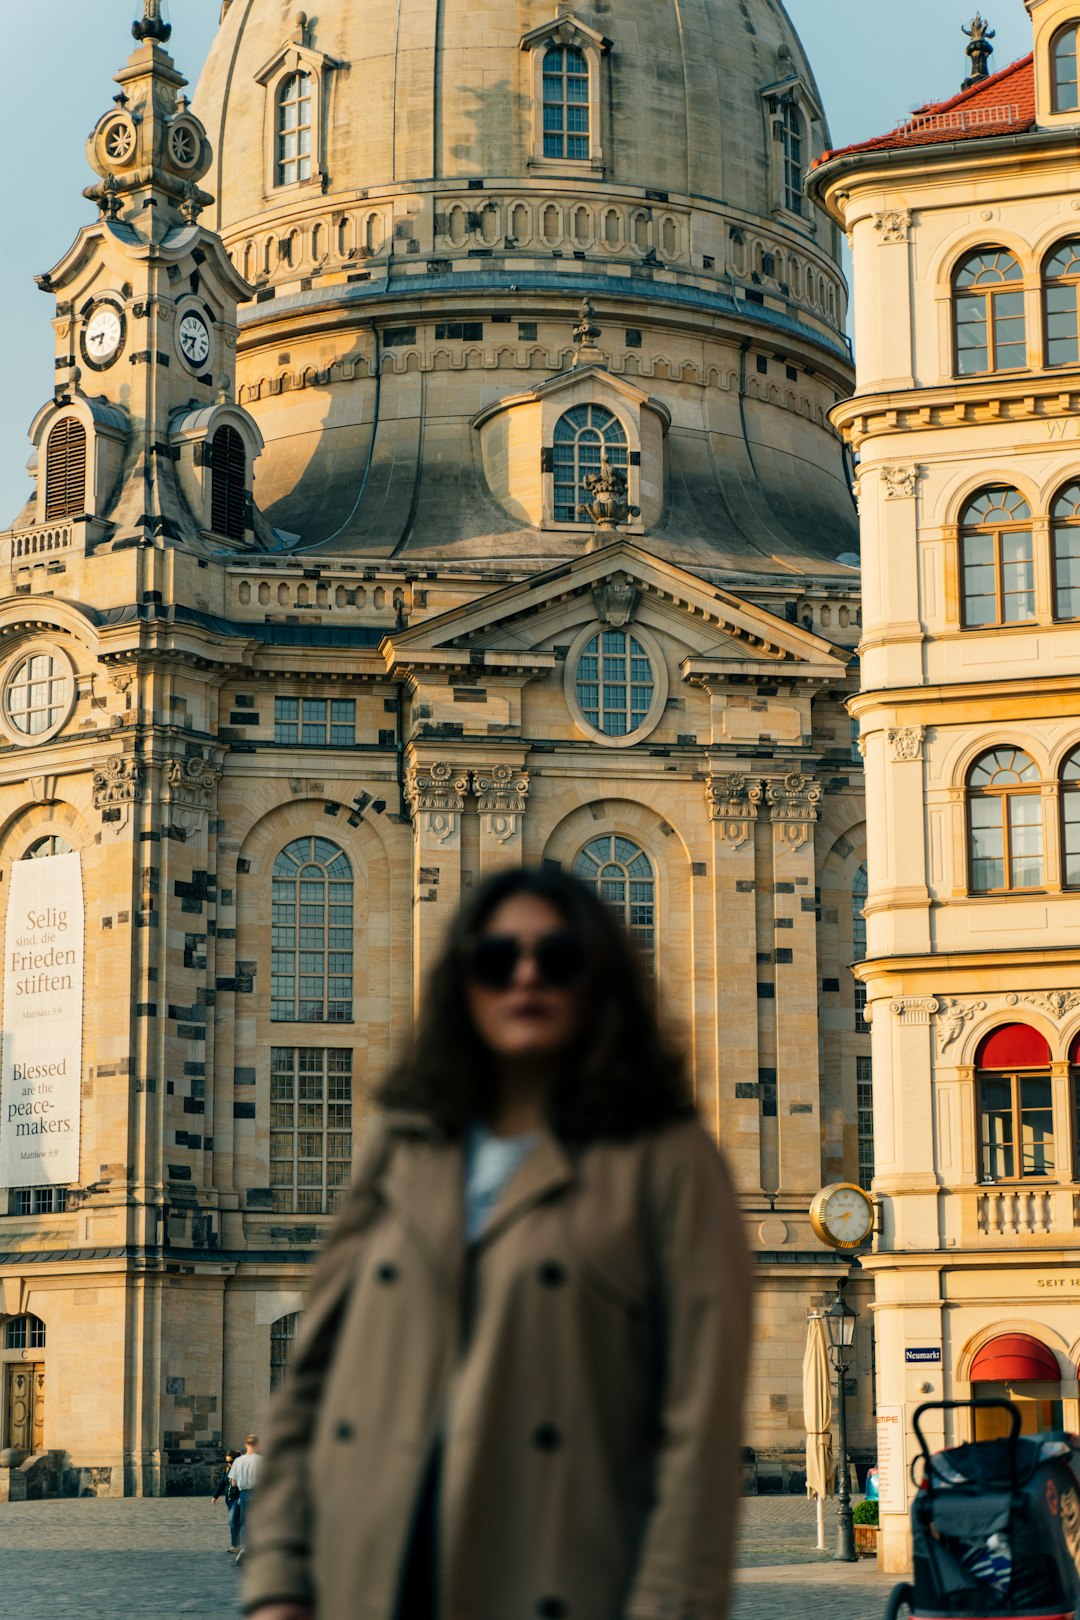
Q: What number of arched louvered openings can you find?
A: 2